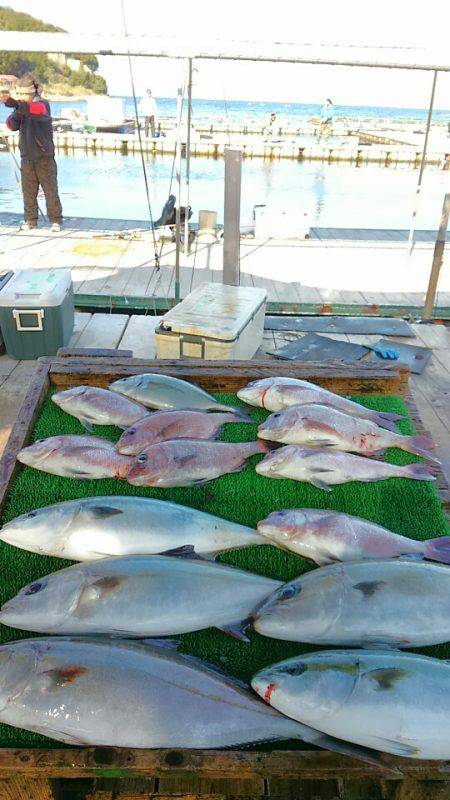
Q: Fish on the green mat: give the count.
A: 14